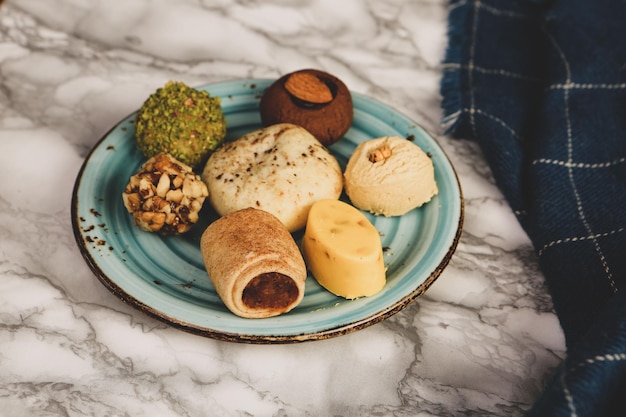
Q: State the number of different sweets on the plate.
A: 7